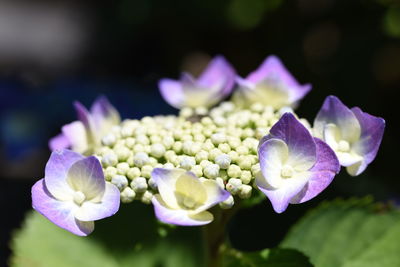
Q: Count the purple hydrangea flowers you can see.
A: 7